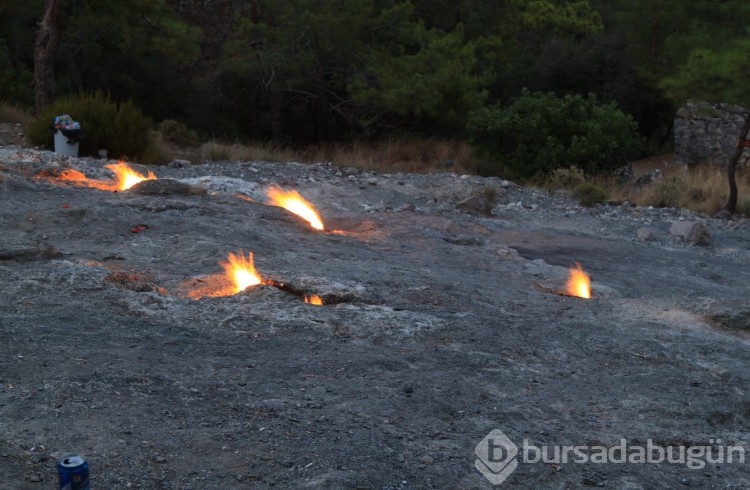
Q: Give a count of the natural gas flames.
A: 5